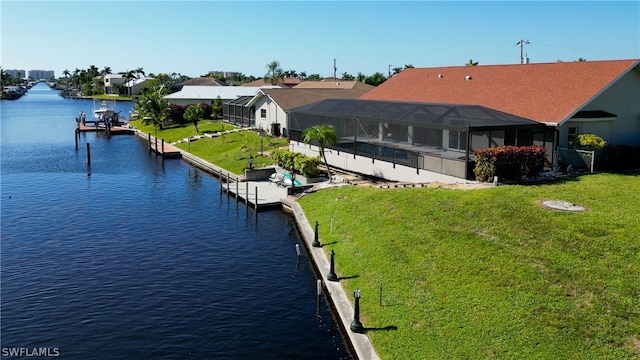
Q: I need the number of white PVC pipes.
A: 2